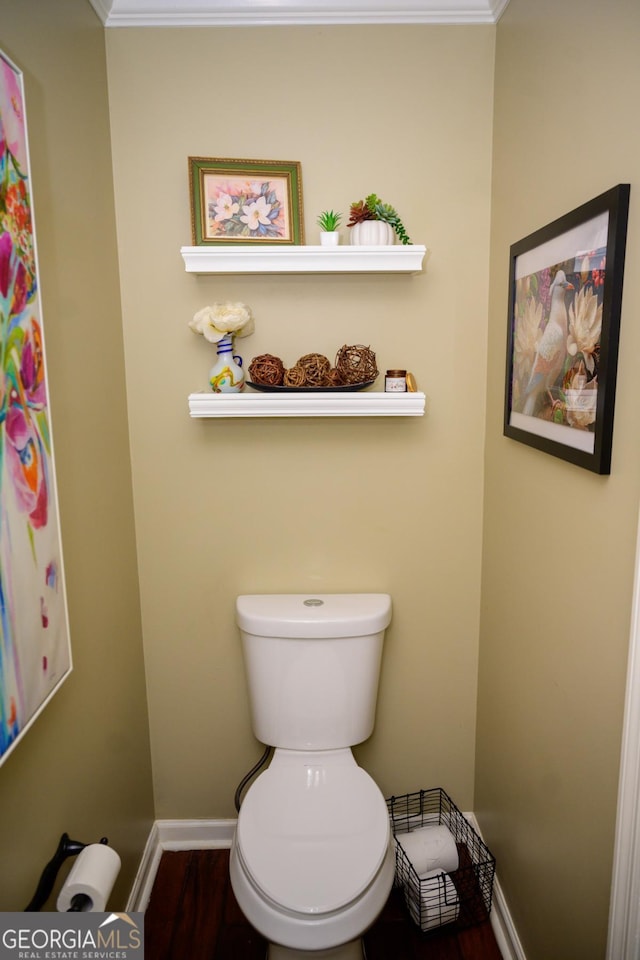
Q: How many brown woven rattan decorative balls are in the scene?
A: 5